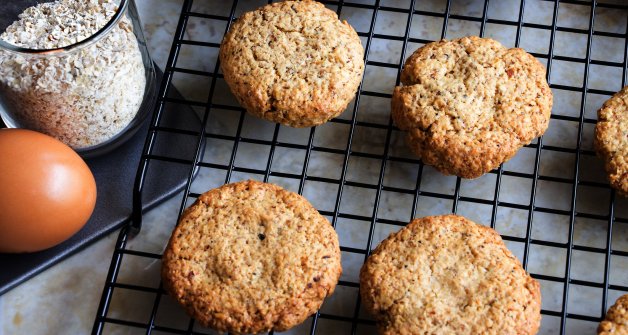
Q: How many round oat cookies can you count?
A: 6